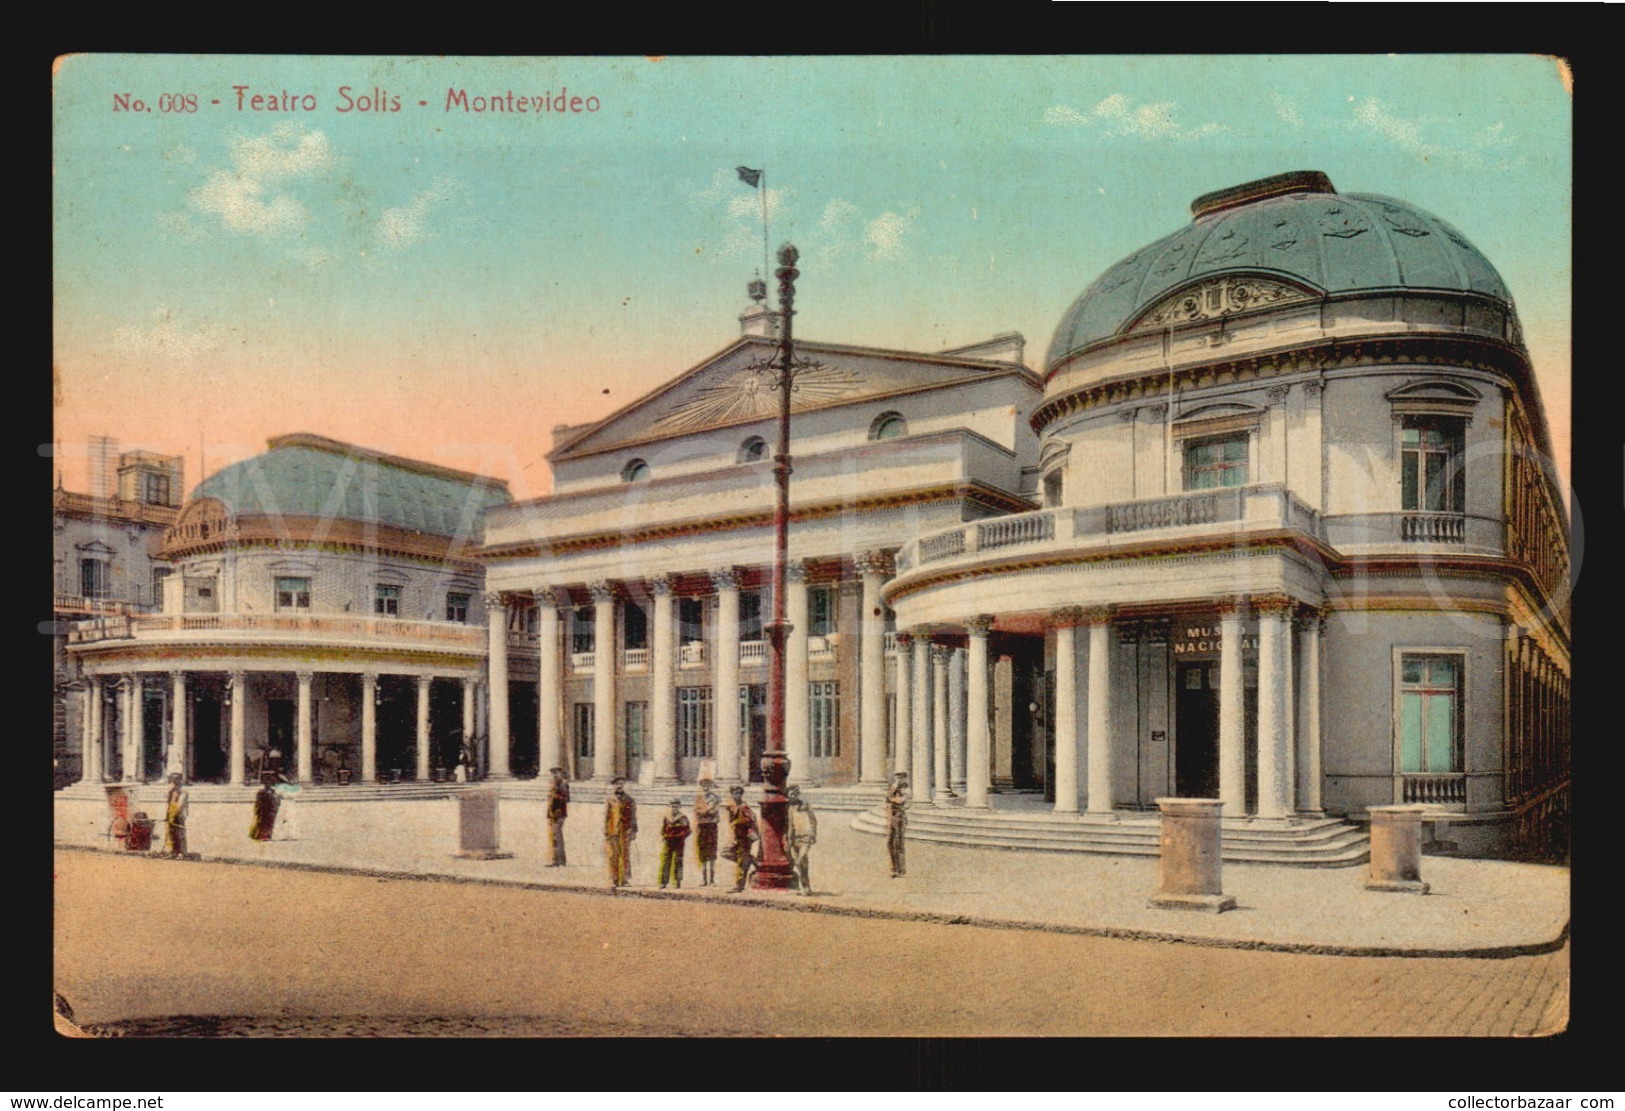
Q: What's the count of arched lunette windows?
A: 3